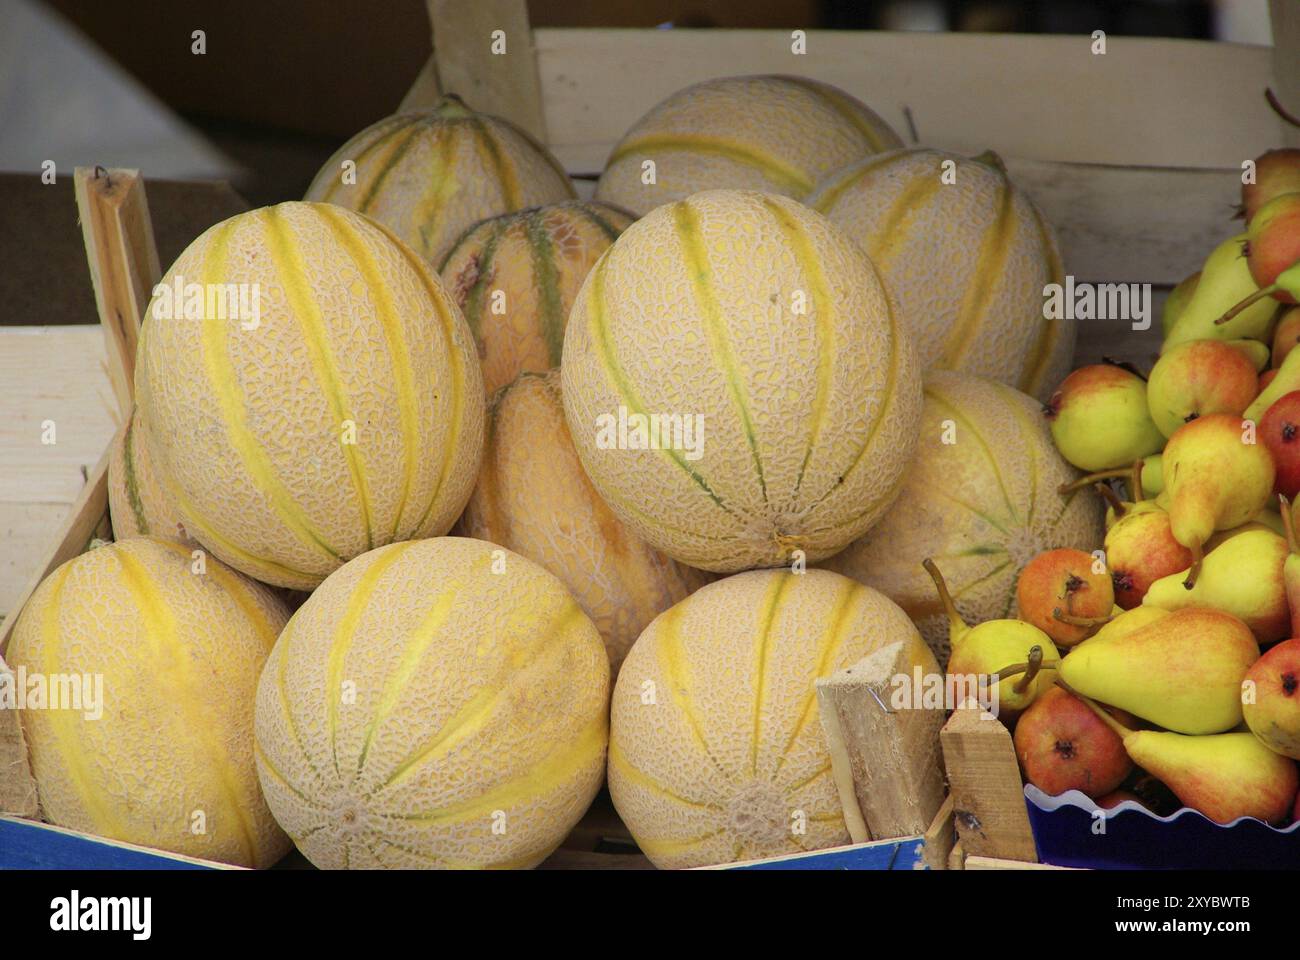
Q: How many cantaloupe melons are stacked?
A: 12